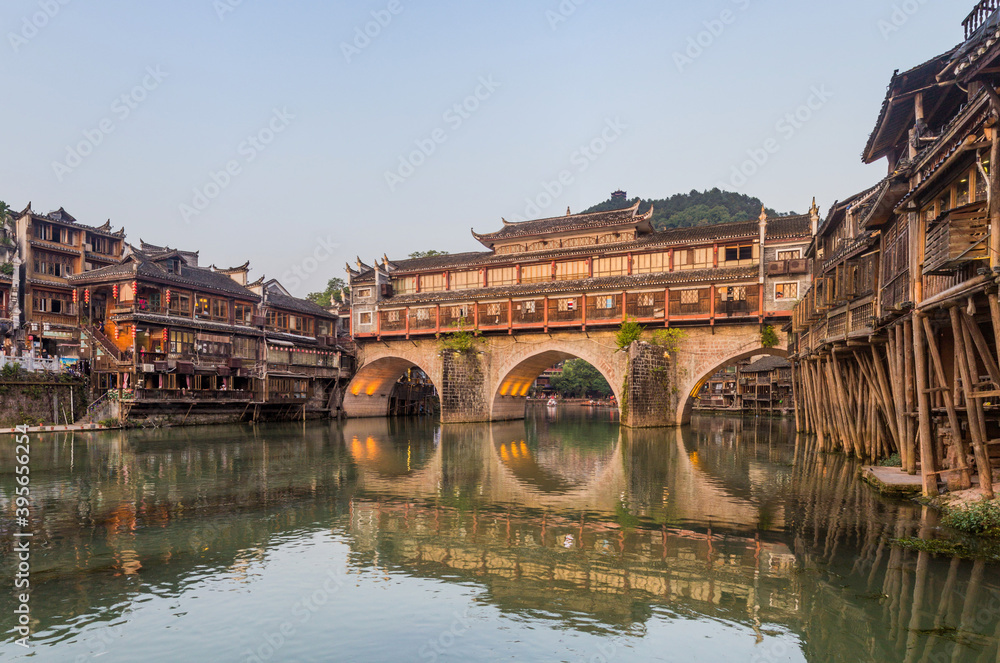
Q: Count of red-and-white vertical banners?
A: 8